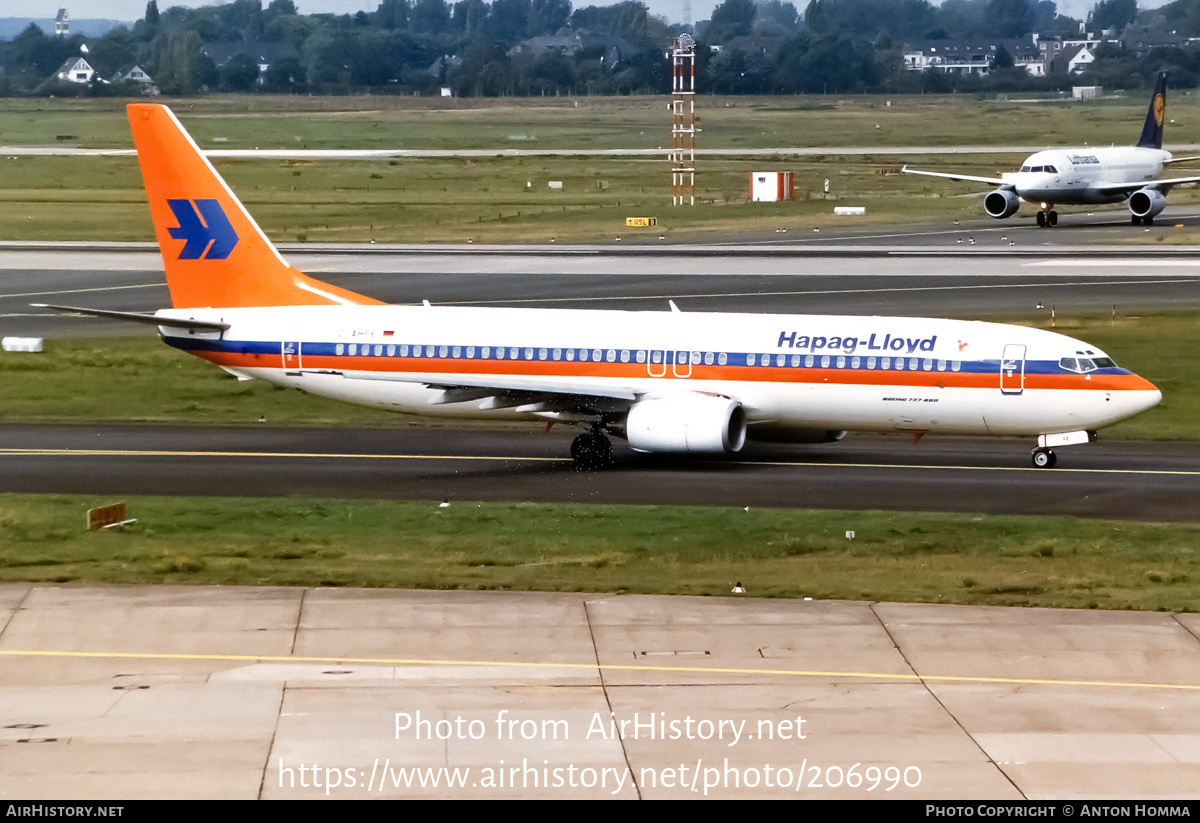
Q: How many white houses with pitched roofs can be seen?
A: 3